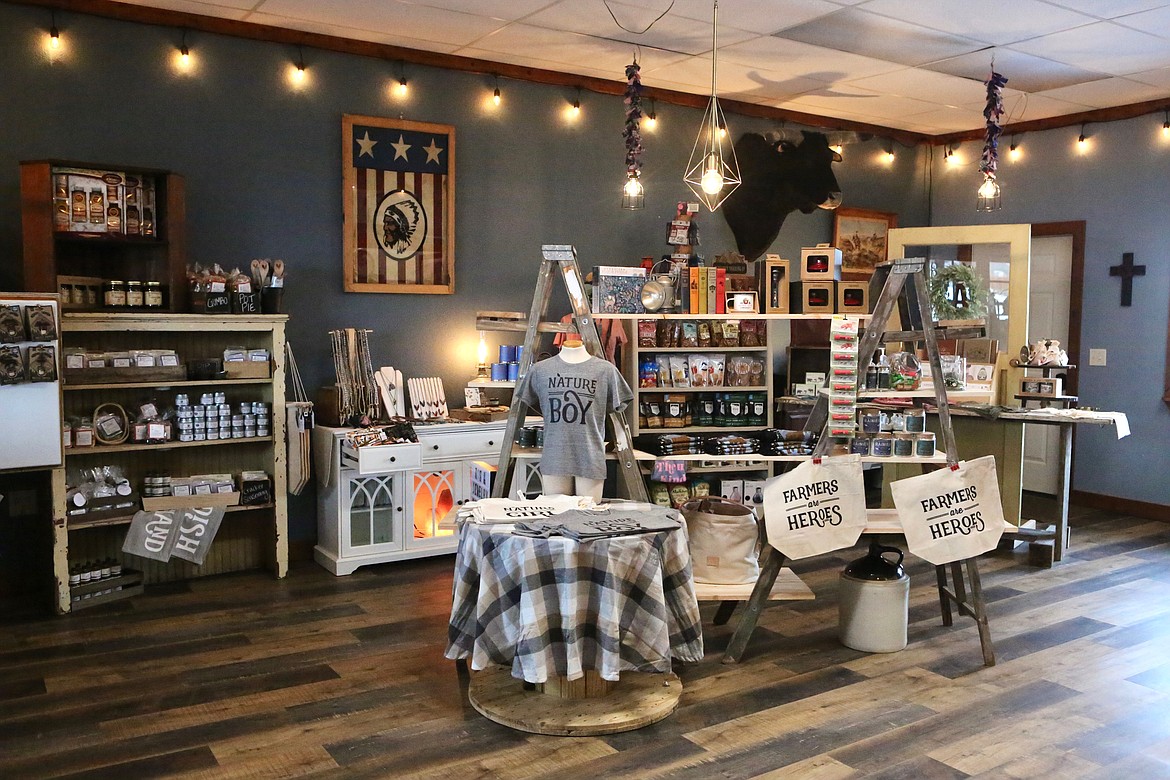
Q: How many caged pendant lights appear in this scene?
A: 3